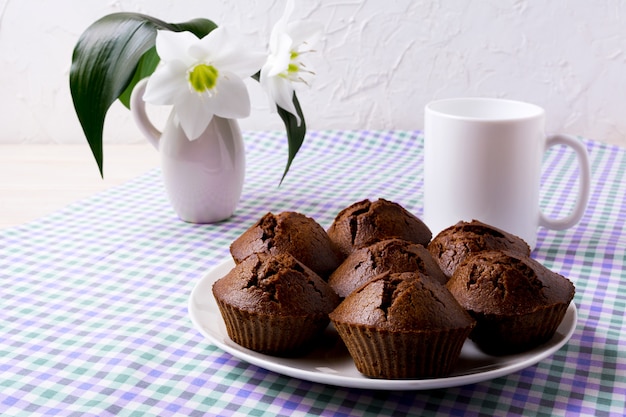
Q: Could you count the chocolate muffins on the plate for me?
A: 7